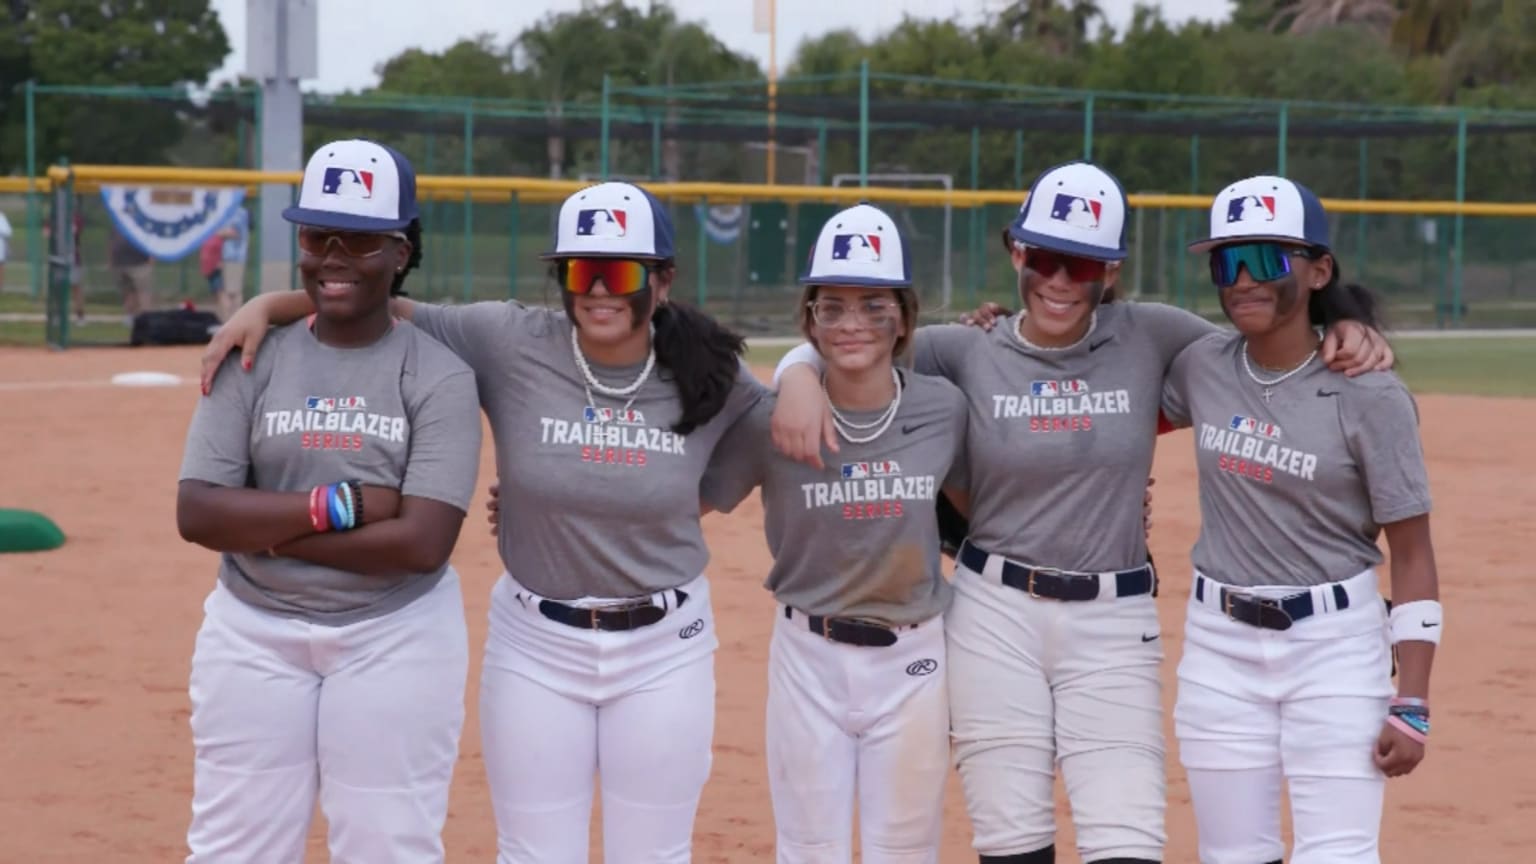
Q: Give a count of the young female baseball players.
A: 5